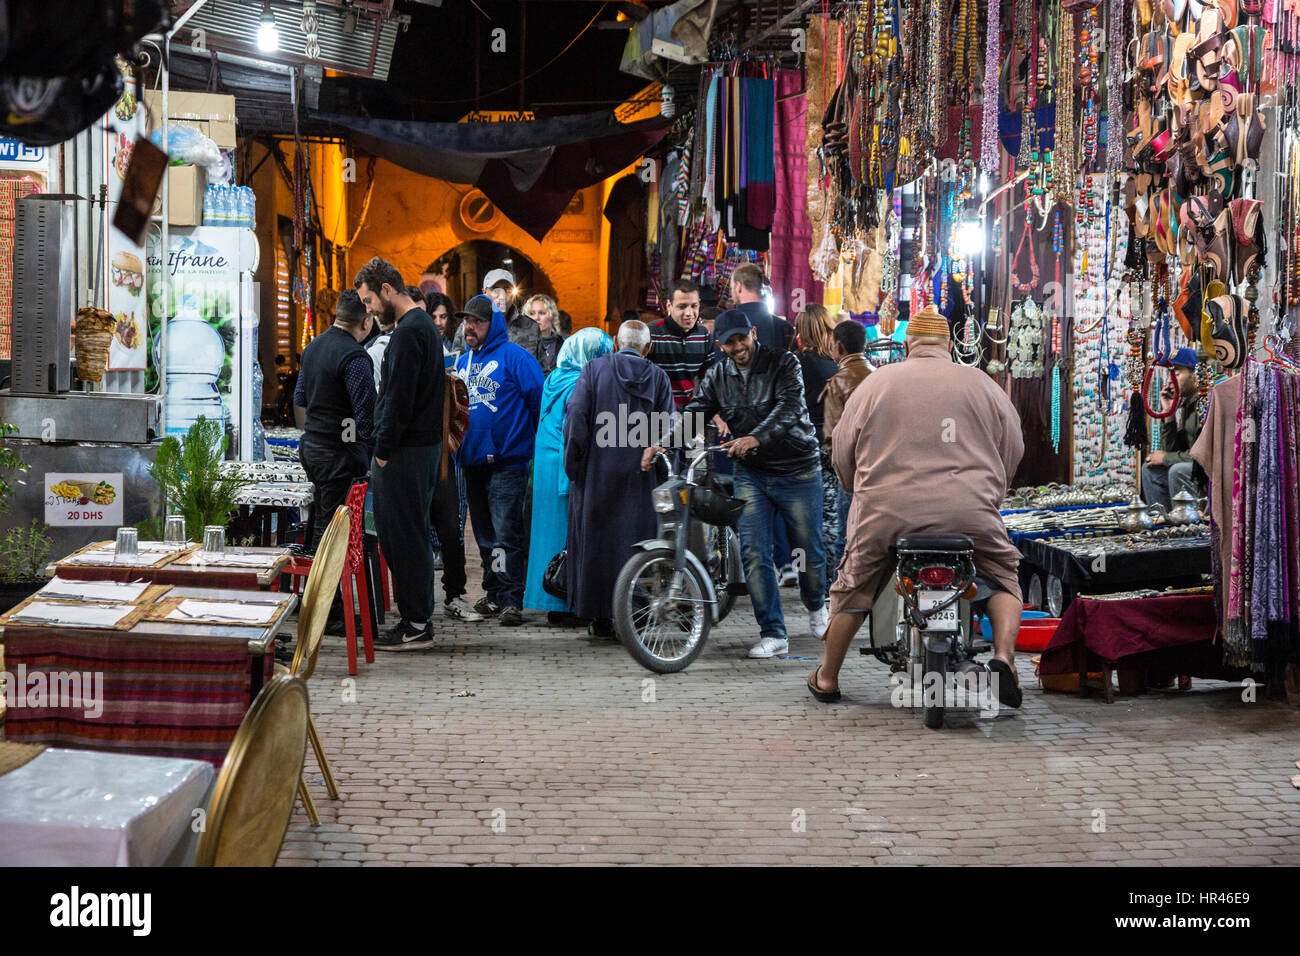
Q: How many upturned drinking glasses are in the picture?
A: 3